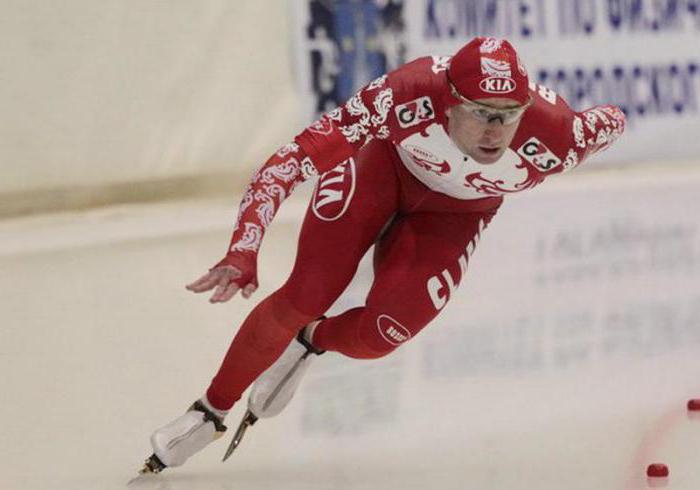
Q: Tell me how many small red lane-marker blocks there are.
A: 2